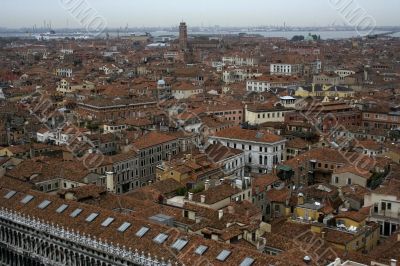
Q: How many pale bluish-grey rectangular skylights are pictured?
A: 14